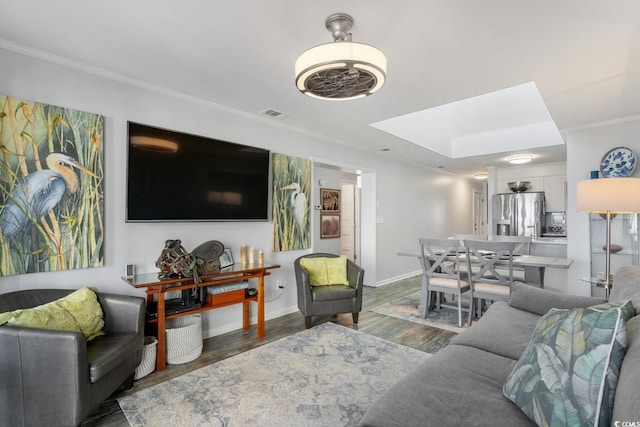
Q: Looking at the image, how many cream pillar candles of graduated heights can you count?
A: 3